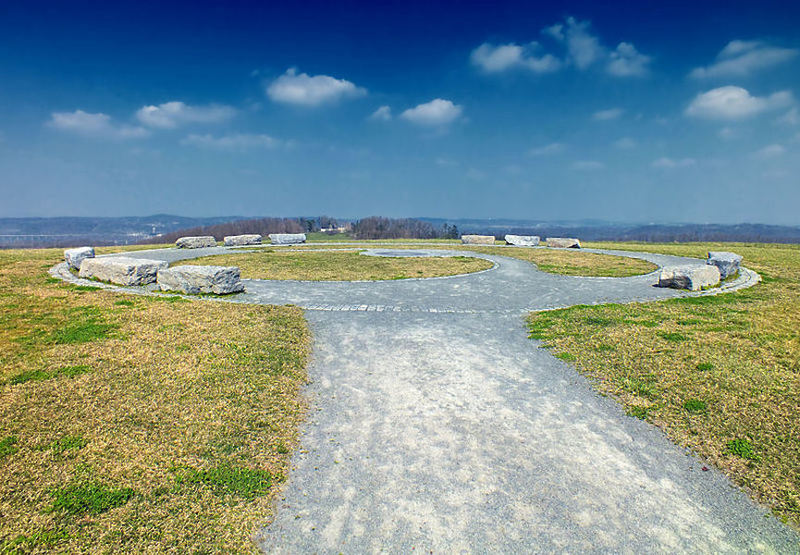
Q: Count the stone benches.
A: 11